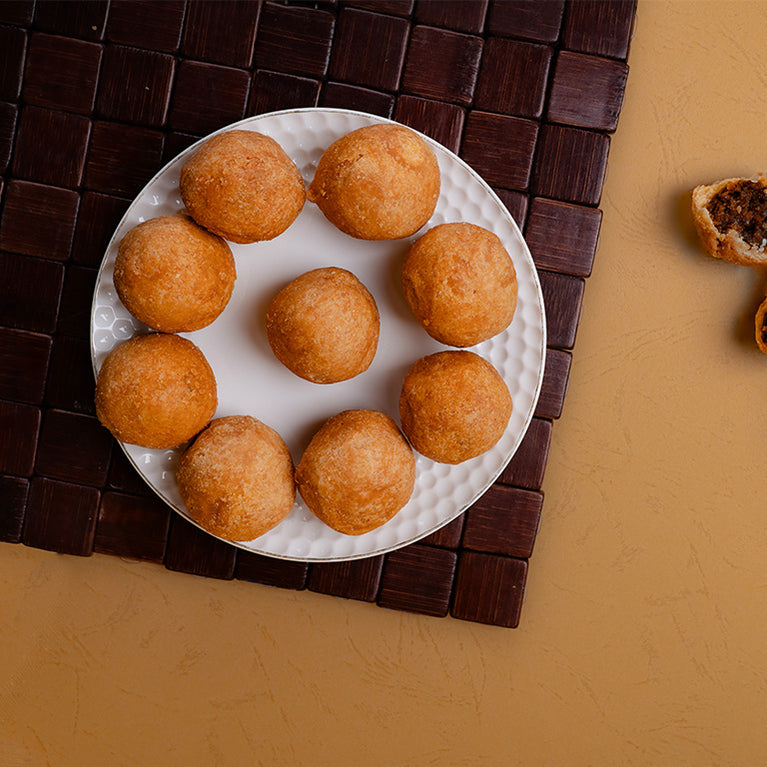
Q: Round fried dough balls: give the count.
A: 9